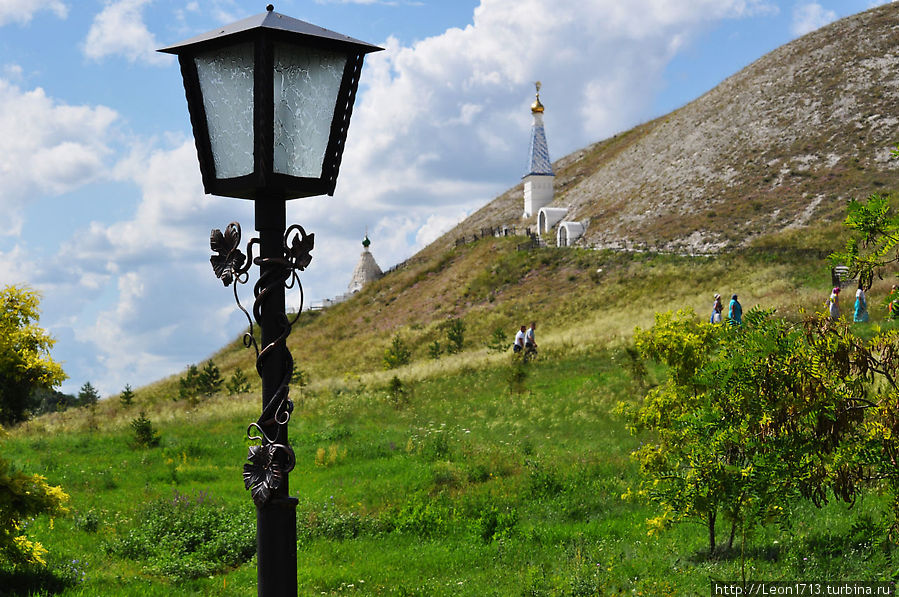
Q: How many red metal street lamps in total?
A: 0